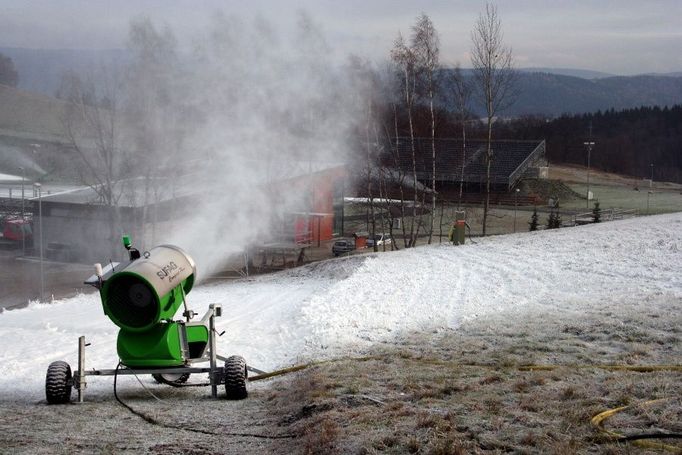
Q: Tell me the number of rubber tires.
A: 3